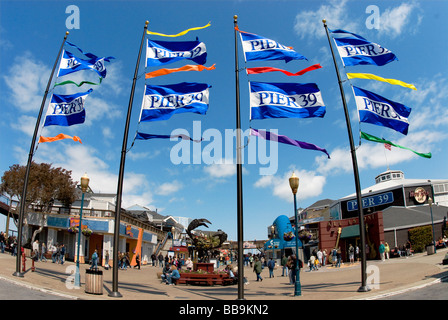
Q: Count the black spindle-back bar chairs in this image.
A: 0